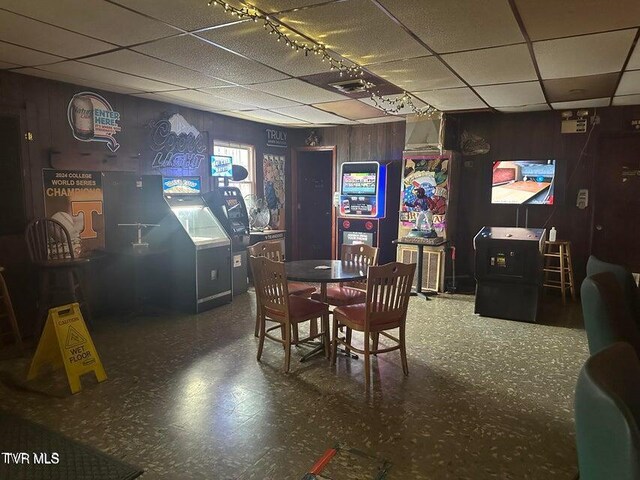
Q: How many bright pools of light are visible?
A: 1